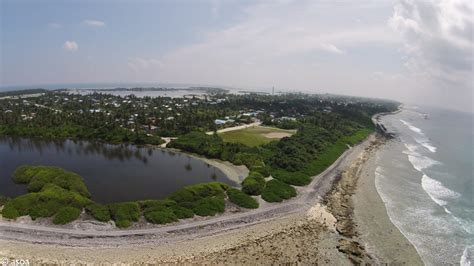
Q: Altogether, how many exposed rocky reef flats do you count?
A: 1